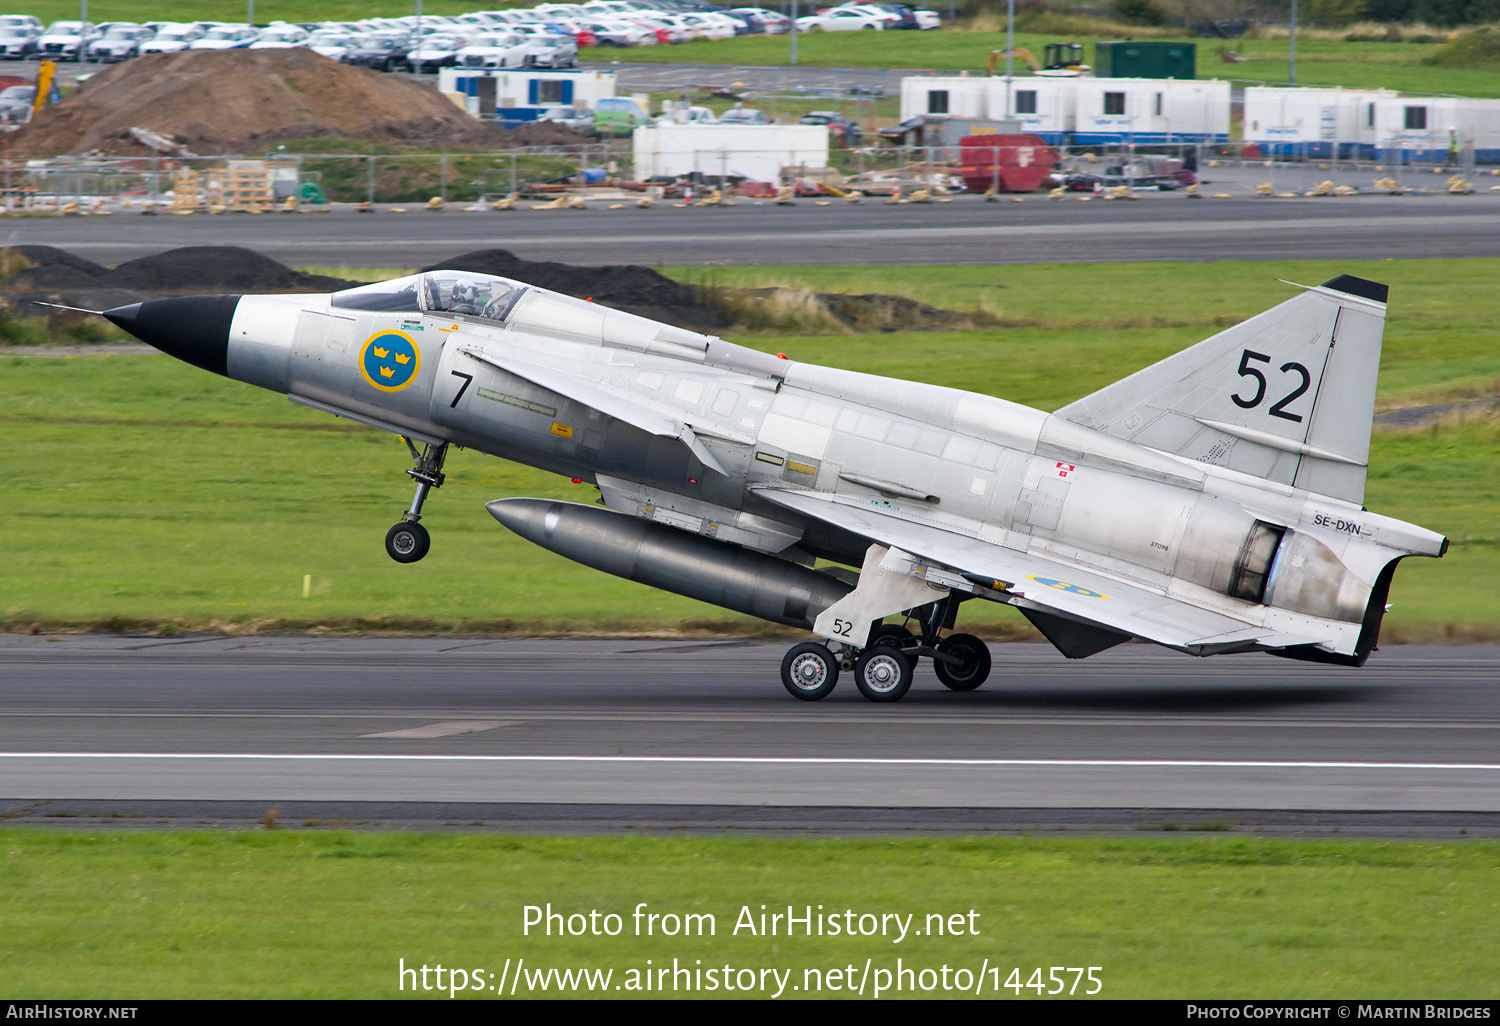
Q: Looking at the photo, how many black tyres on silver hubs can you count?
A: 3